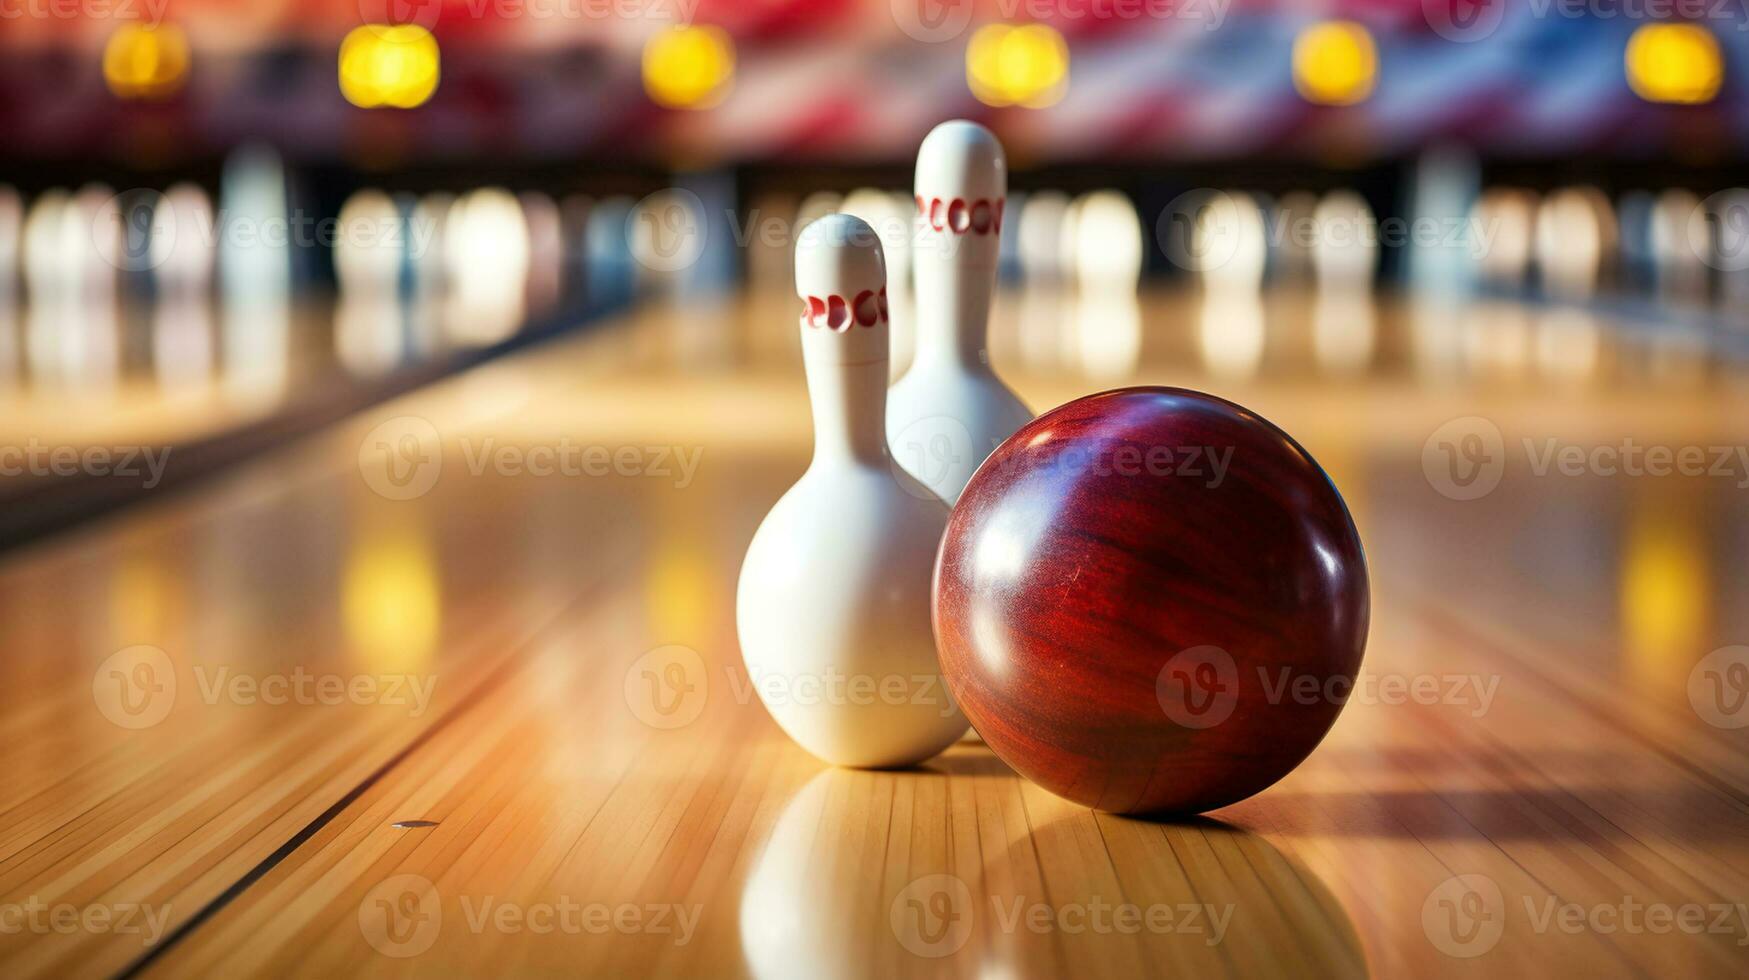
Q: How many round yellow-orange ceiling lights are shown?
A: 6